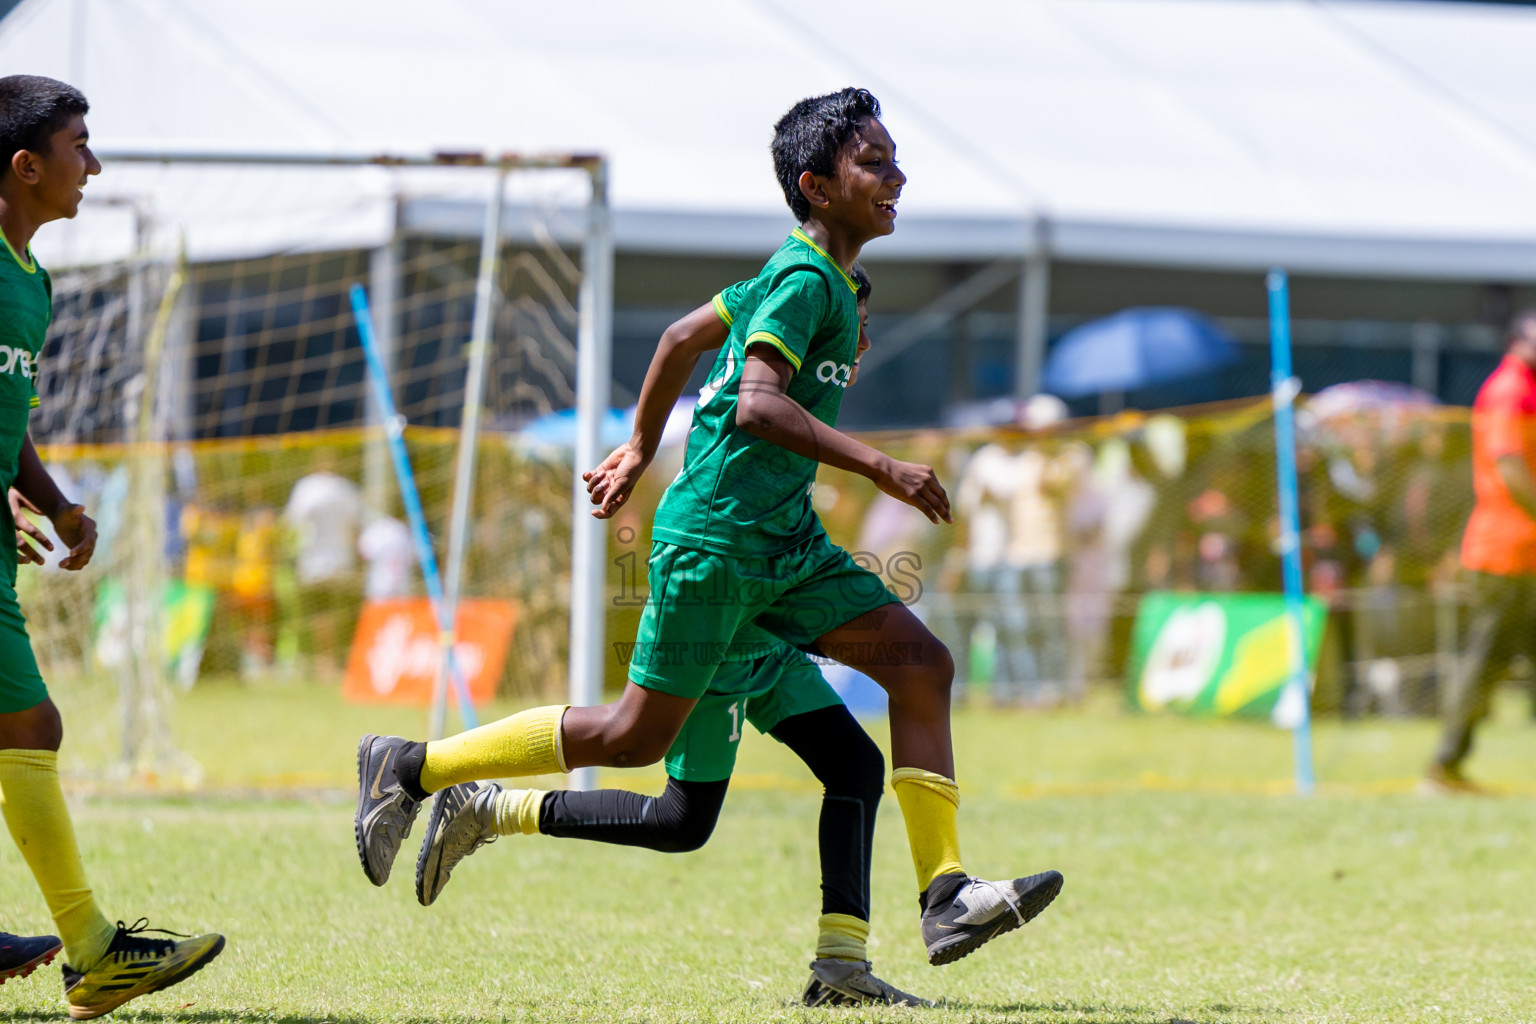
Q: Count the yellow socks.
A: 5